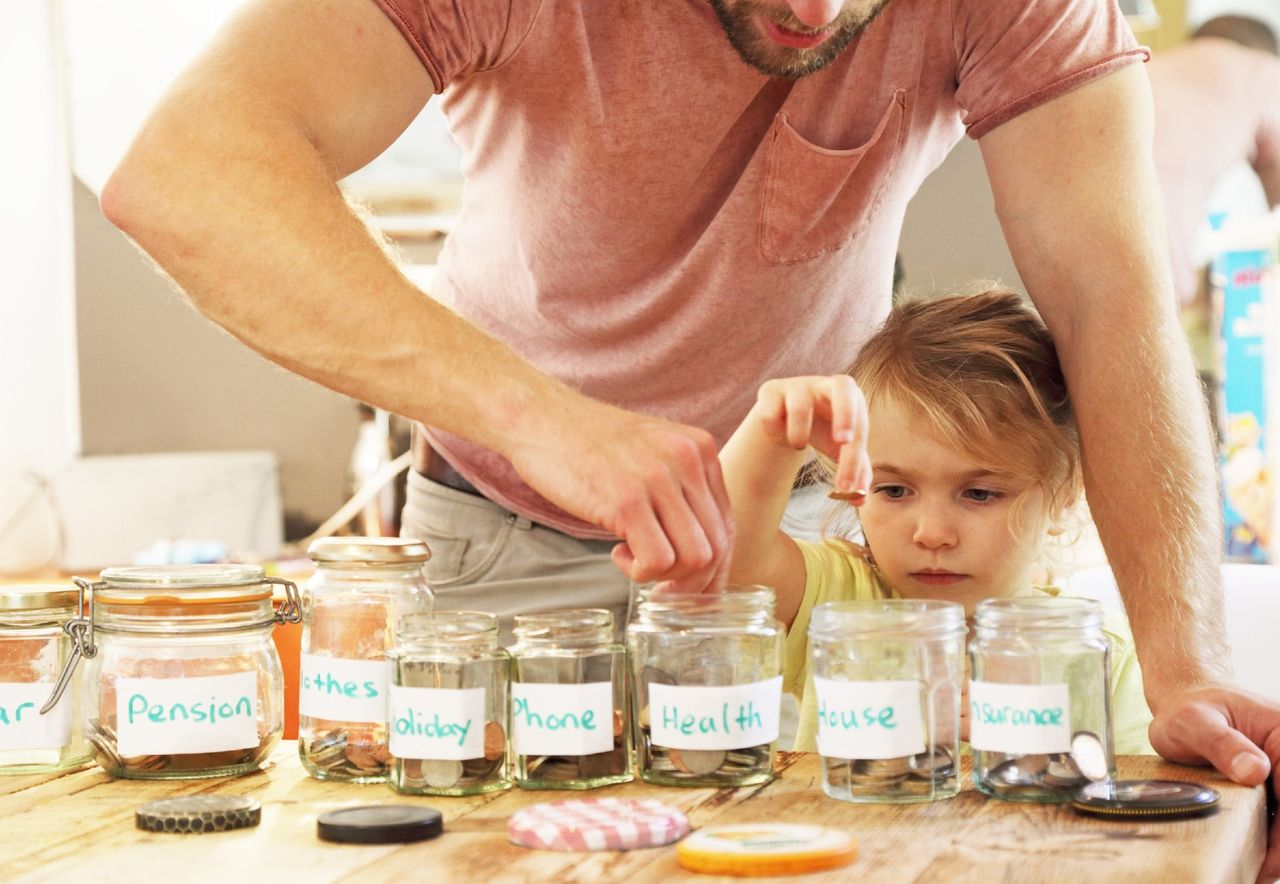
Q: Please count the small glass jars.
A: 8